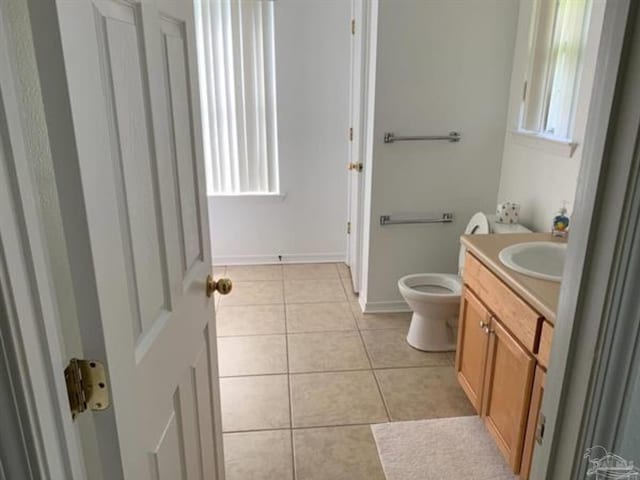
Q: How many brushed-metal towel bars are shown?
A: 2